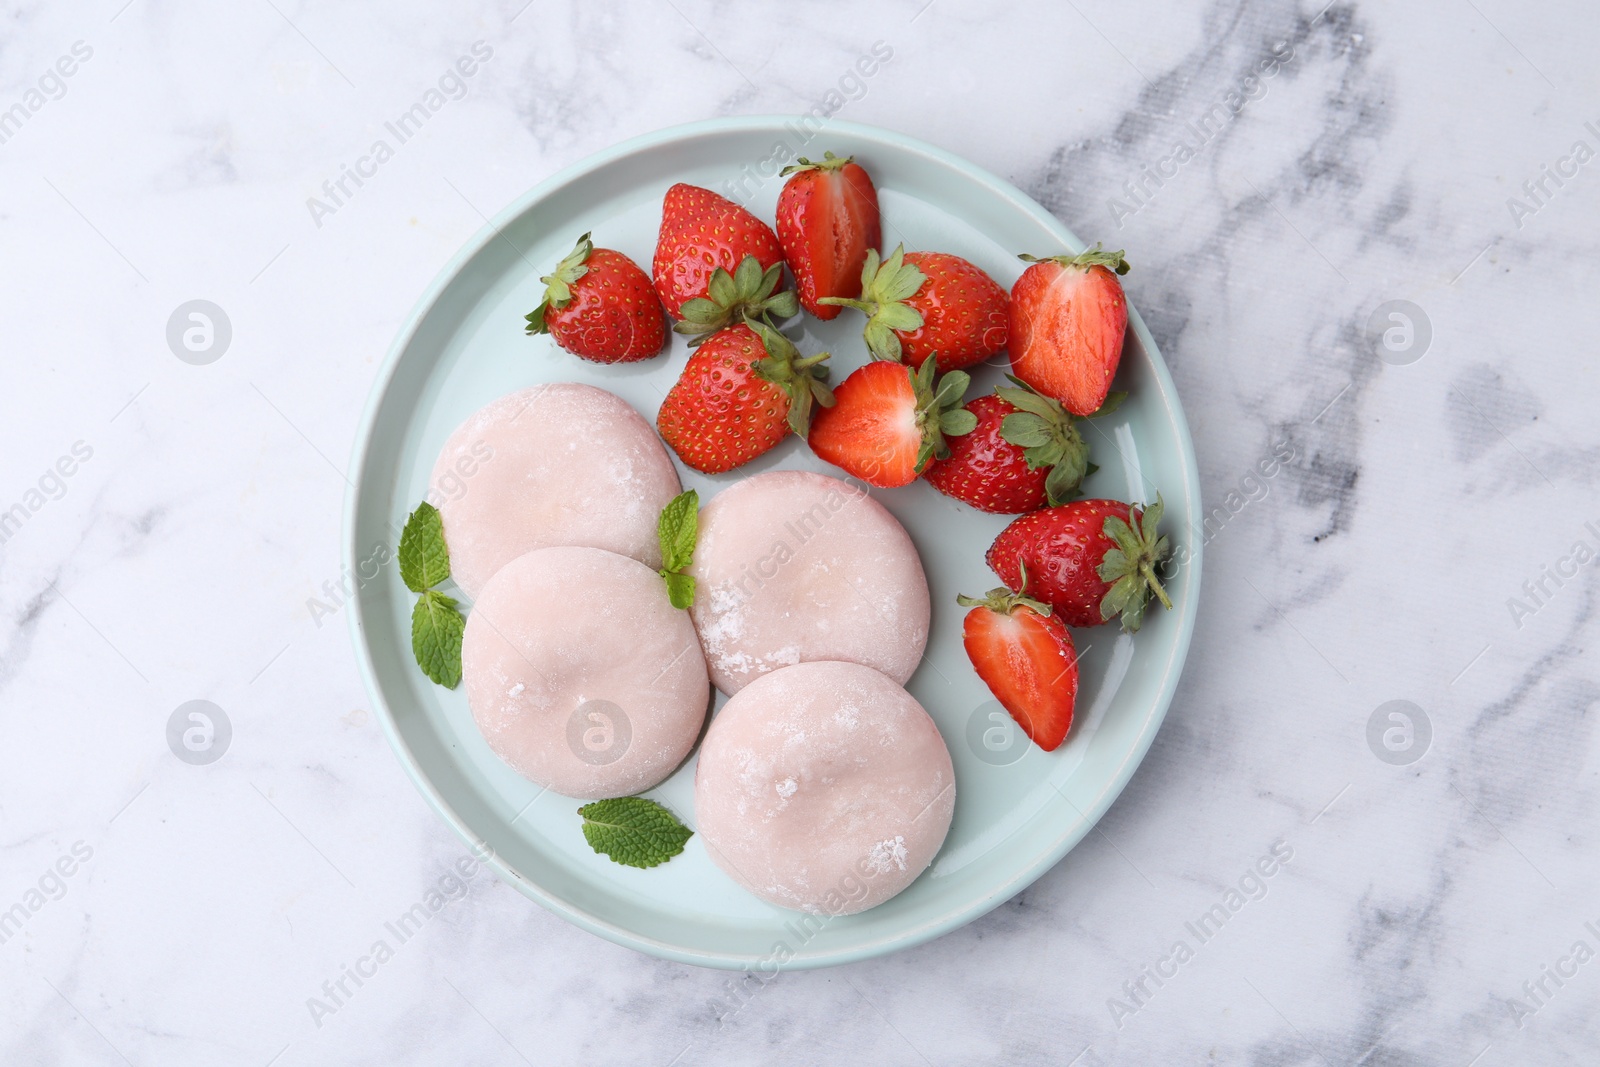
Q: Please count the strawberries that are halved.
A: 4